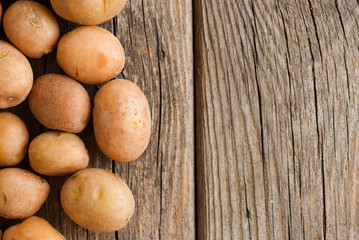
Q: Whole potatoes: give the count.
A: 6